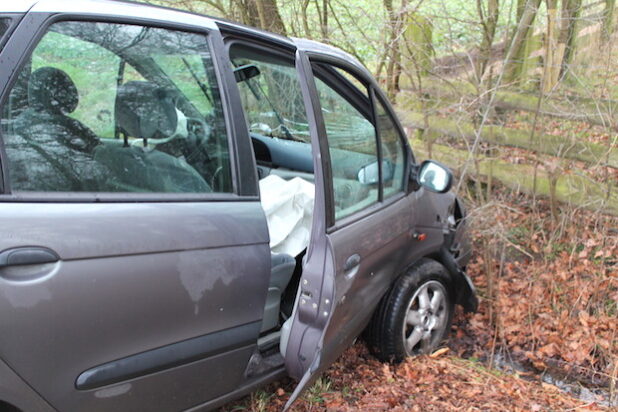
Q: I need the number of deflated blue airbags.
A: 0